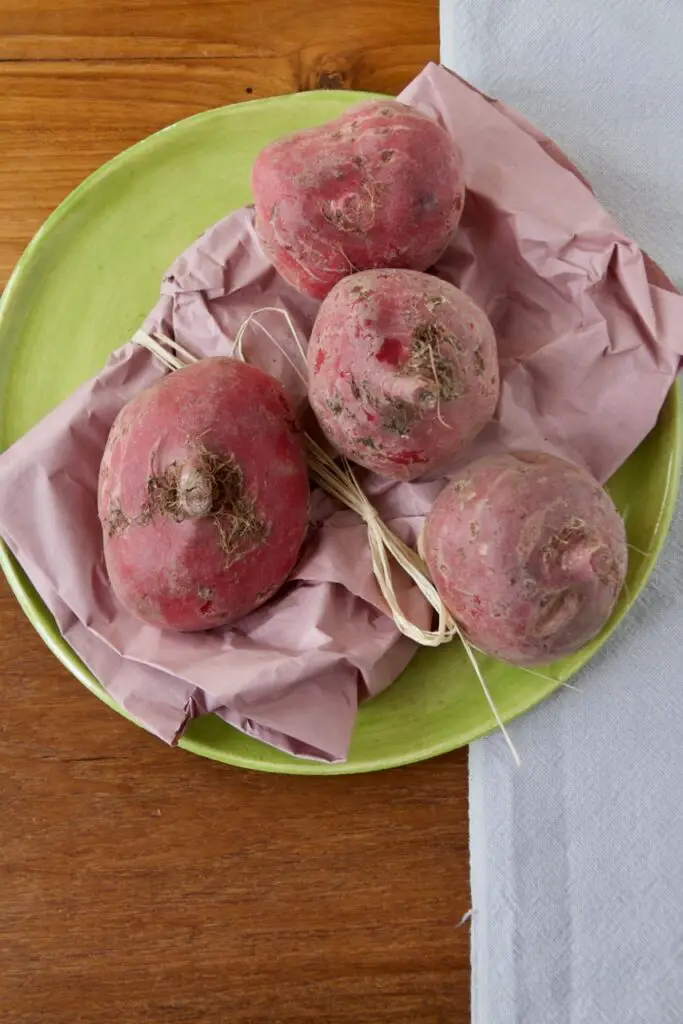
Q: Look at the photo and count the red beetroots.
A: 4